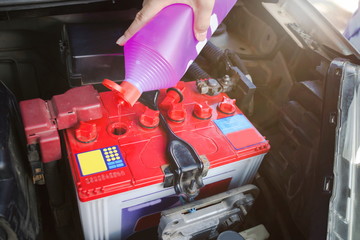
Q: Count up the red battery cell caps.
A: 6